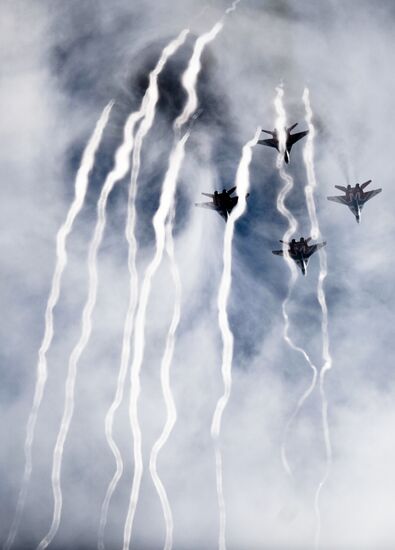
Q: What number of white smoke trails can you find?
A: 8